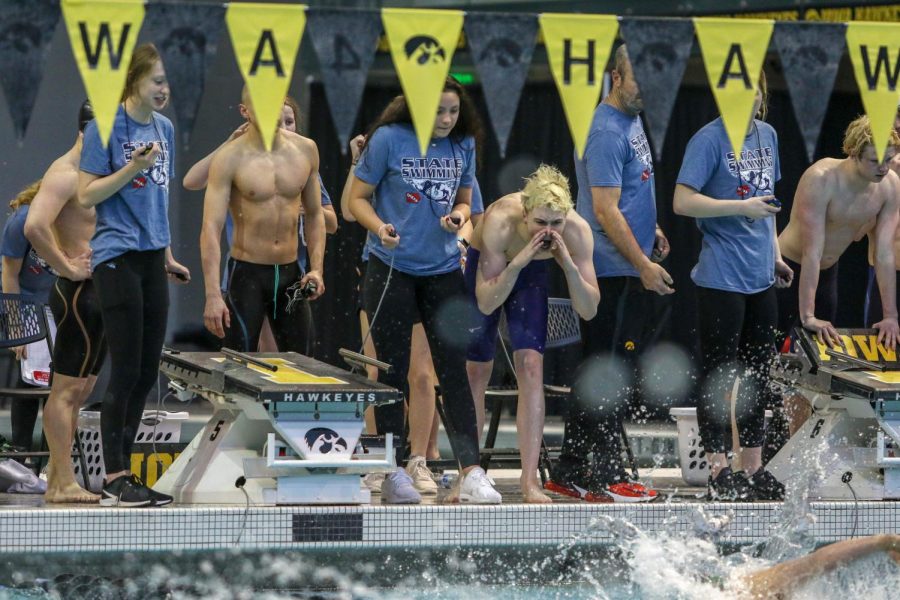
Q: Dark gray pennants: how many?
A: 6